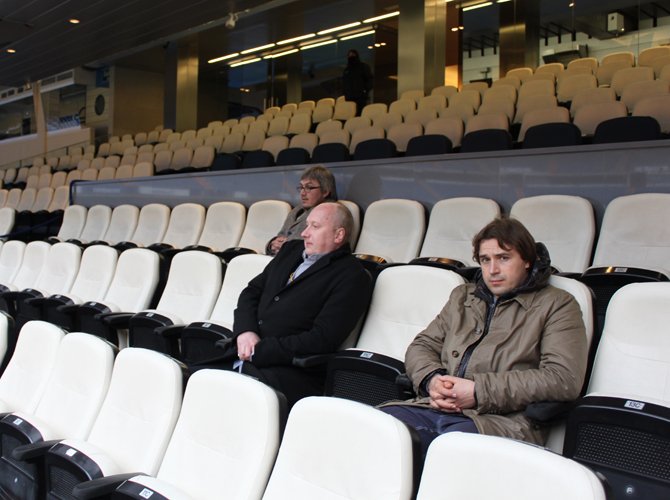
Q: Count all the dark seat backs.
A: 9